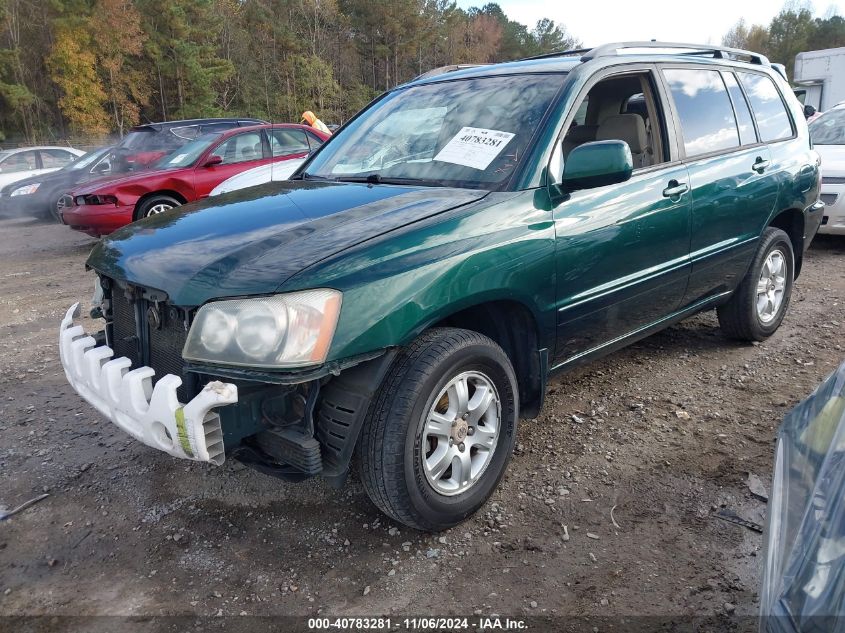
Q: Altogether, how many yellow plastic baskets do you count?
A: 0